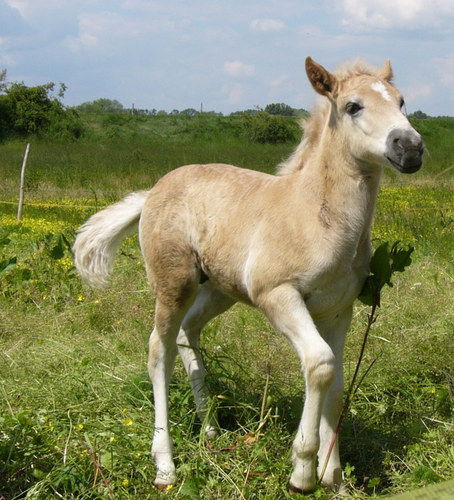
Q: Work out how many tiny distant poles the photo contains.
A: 2